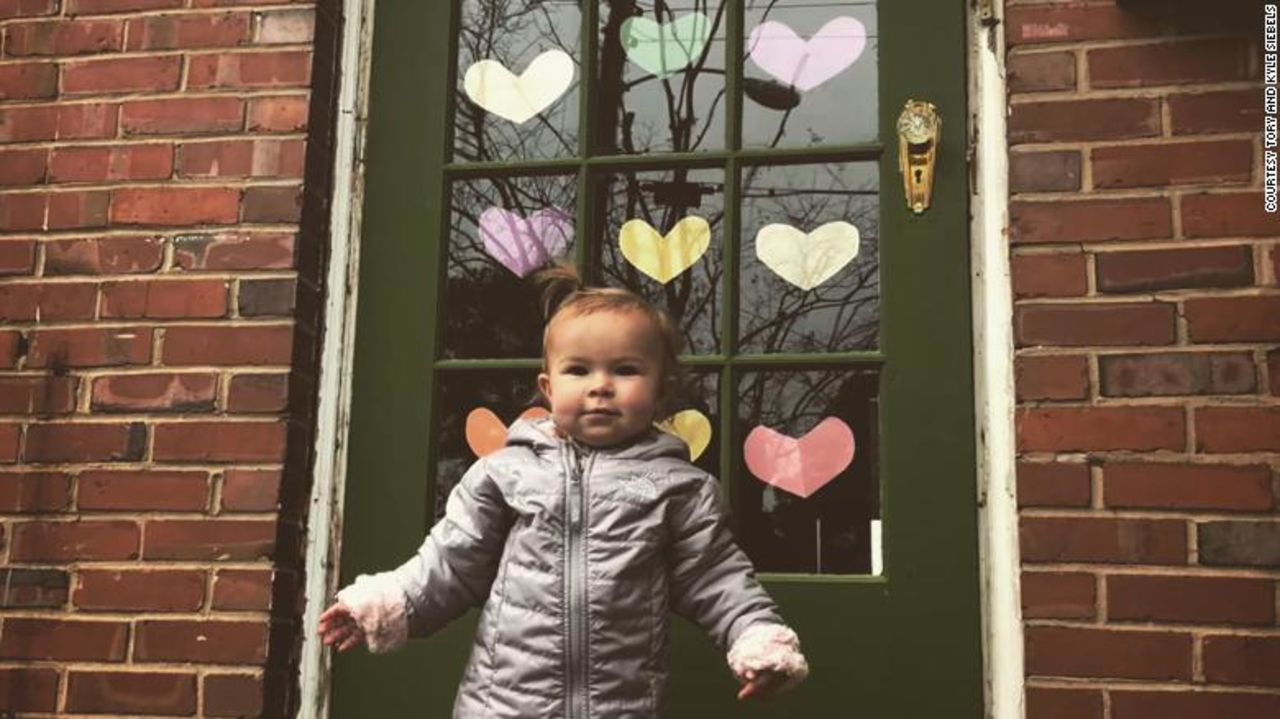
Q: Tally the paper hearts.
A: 9